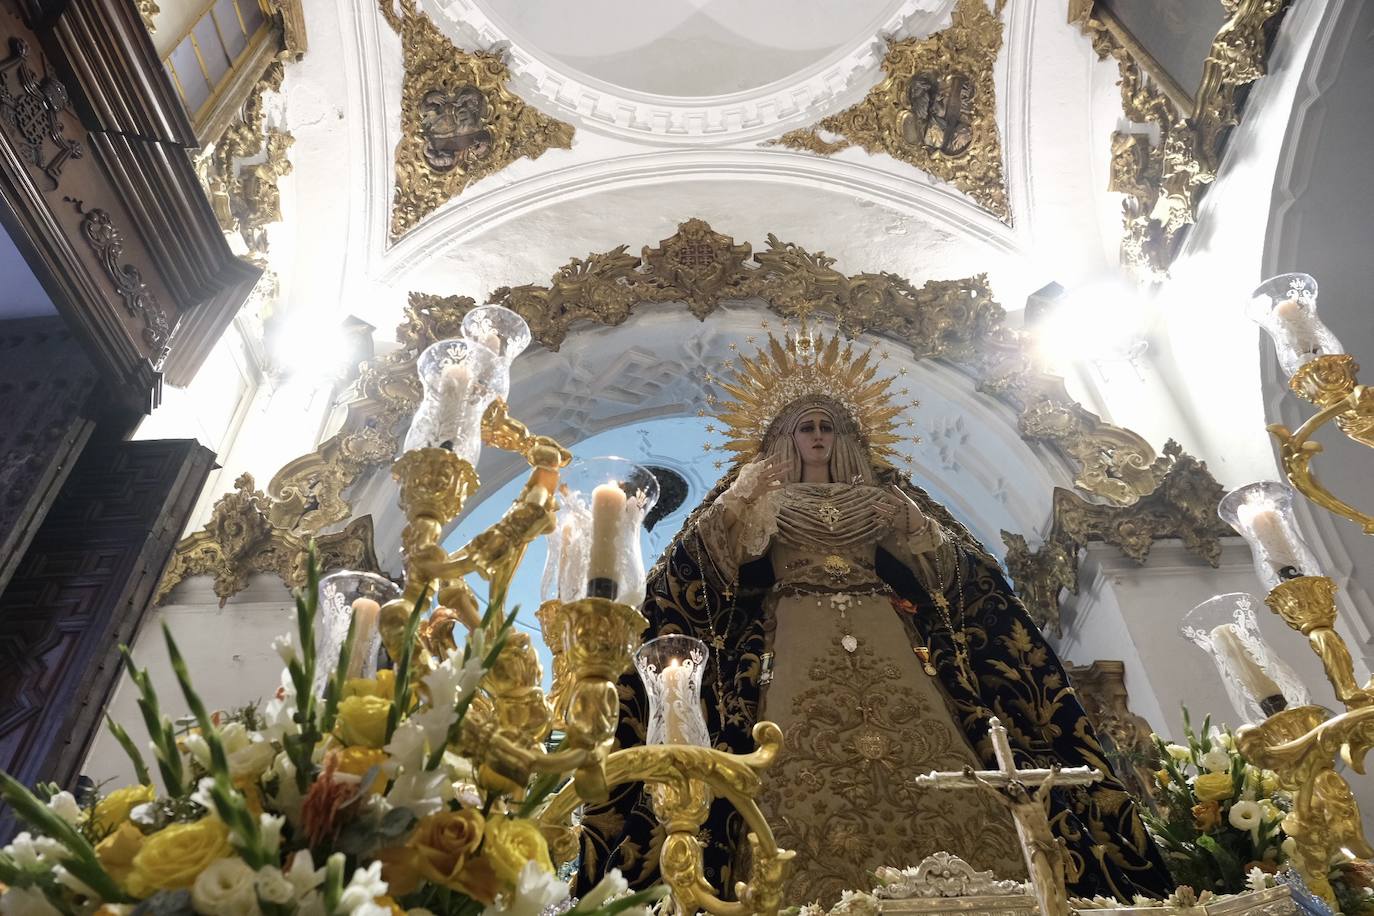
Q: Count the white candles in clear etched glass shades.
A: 9